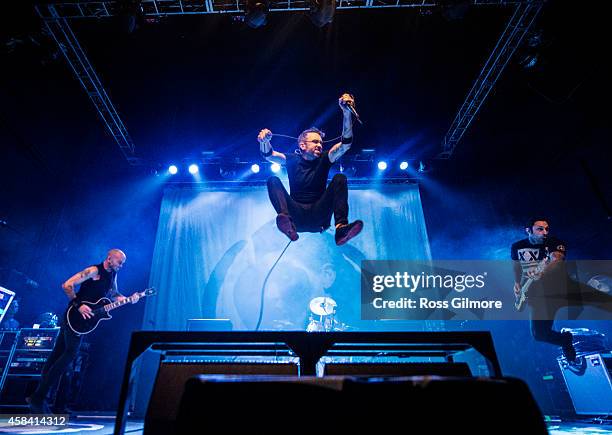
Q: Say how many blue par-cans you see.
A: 6